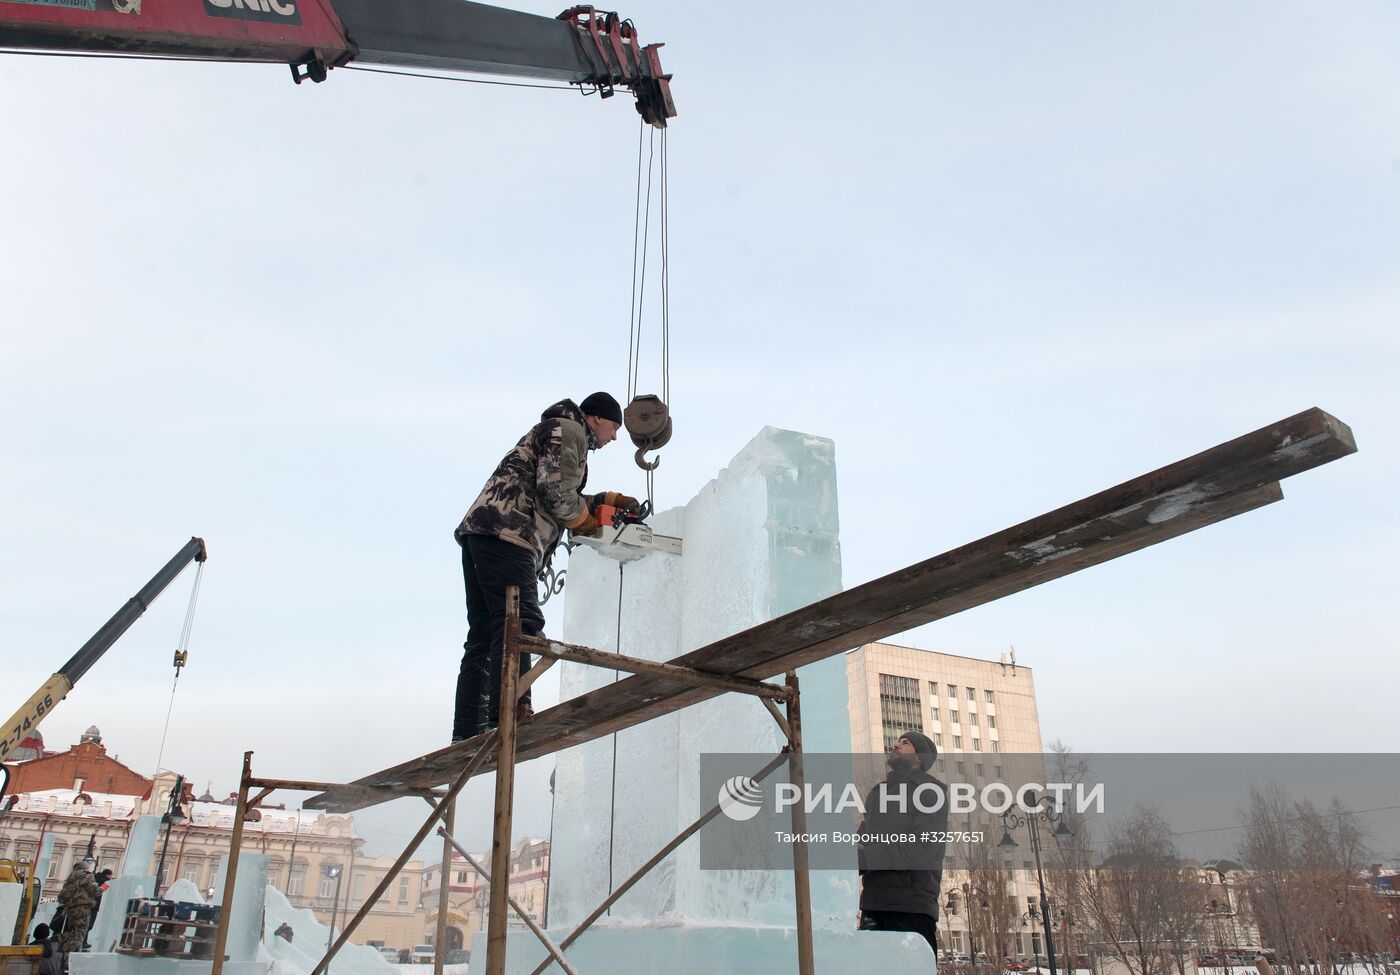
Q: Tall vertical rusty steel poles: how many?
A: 4